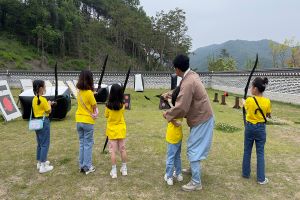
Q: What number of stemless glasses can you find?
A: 0